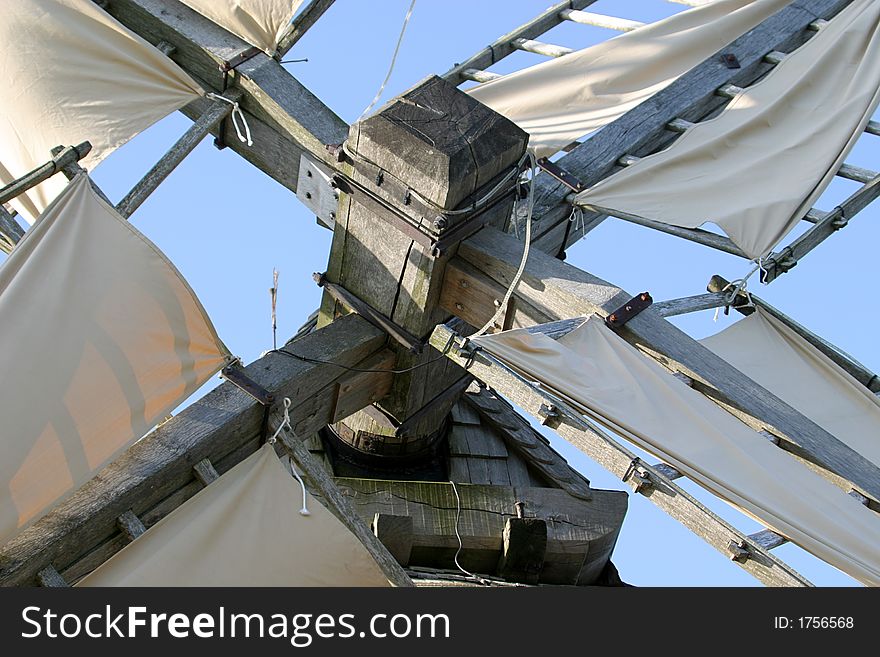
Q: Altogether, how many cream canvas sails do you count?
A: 8